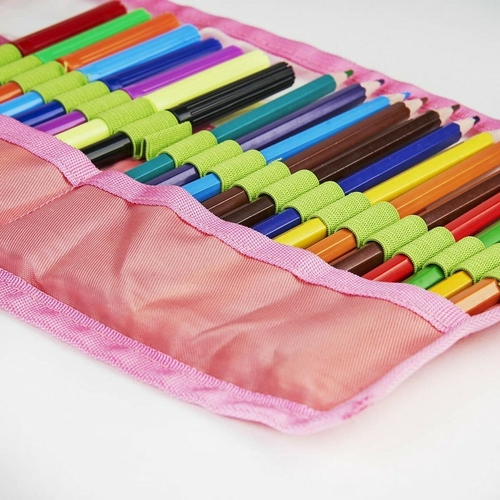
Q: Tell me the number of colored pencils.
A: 13